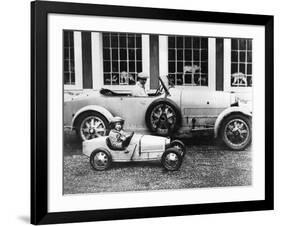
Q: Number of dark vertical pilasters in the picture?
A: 3